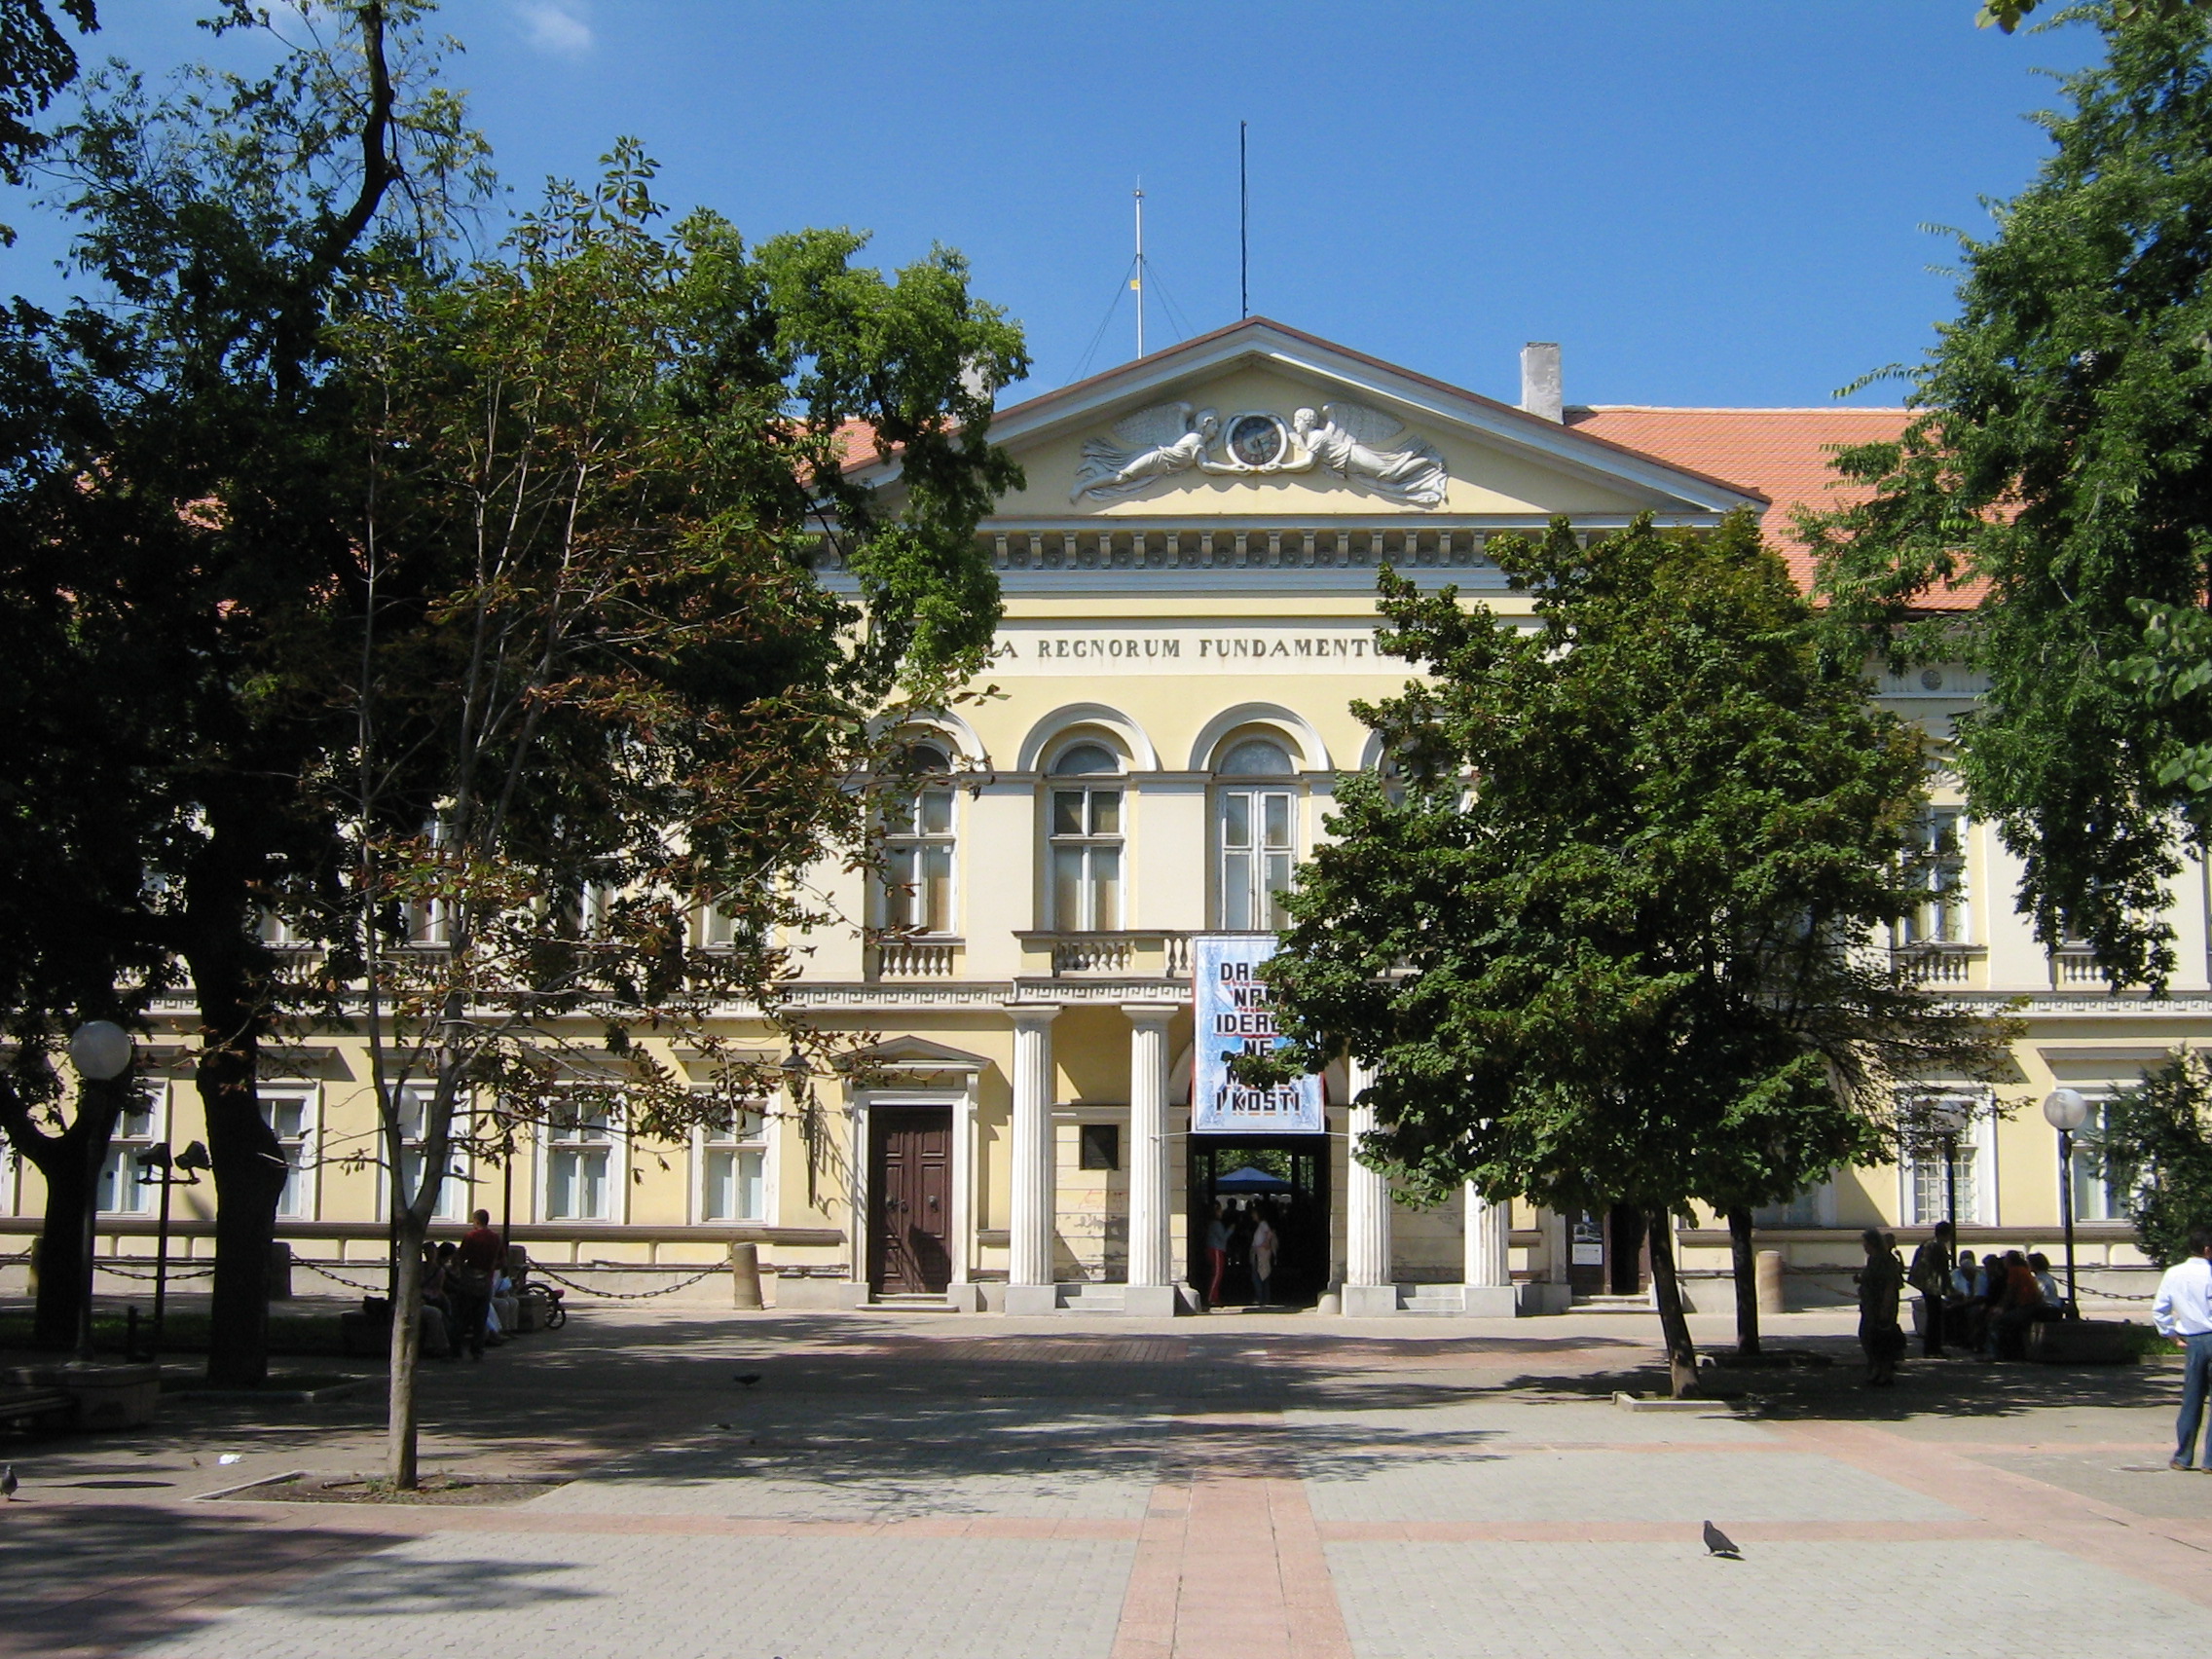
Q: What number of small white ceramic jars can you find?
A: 0